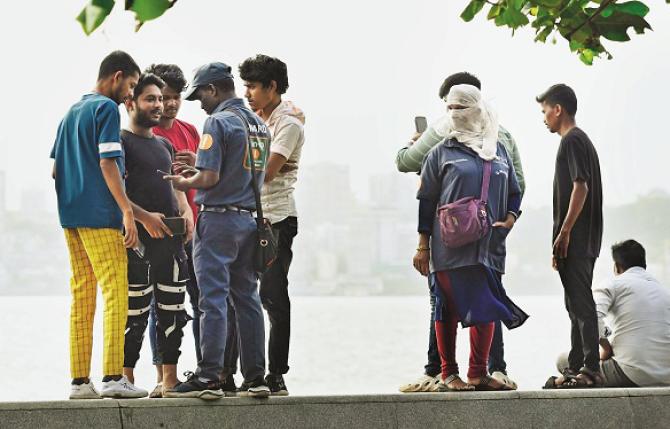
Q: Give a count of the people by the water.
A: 9